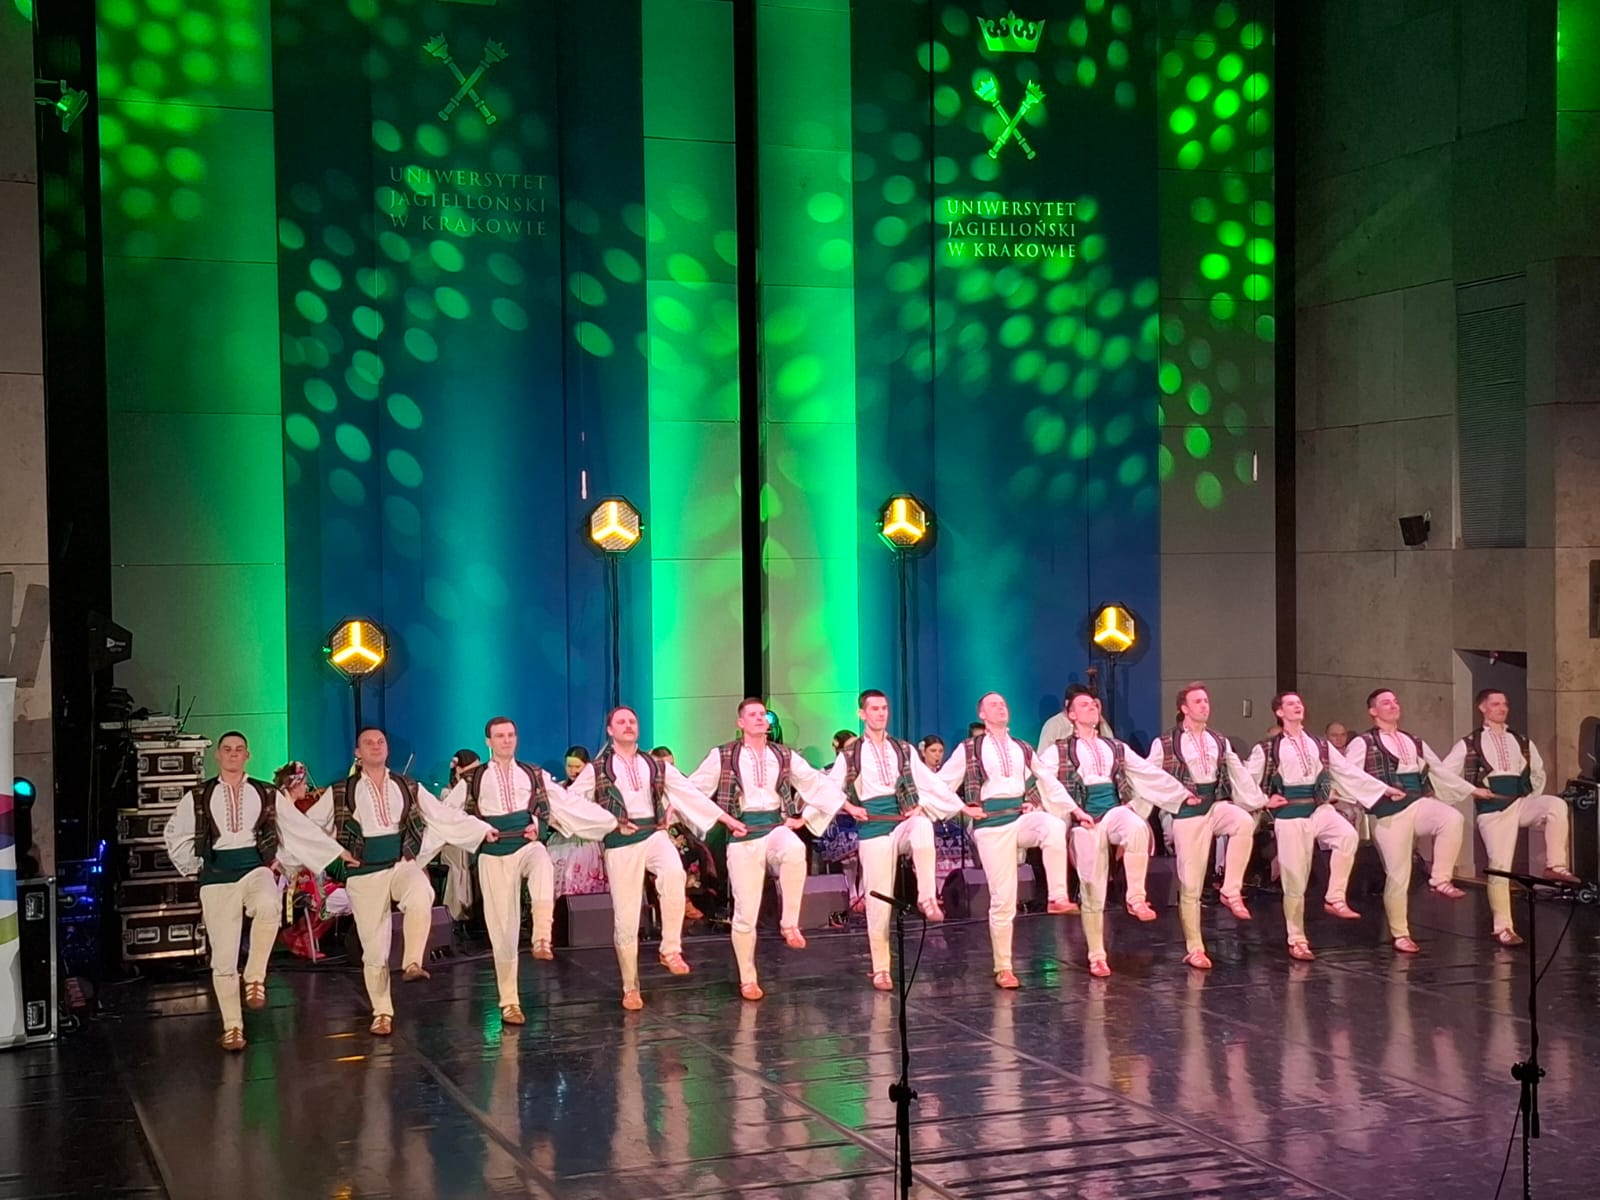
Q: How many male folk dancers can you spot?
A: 12